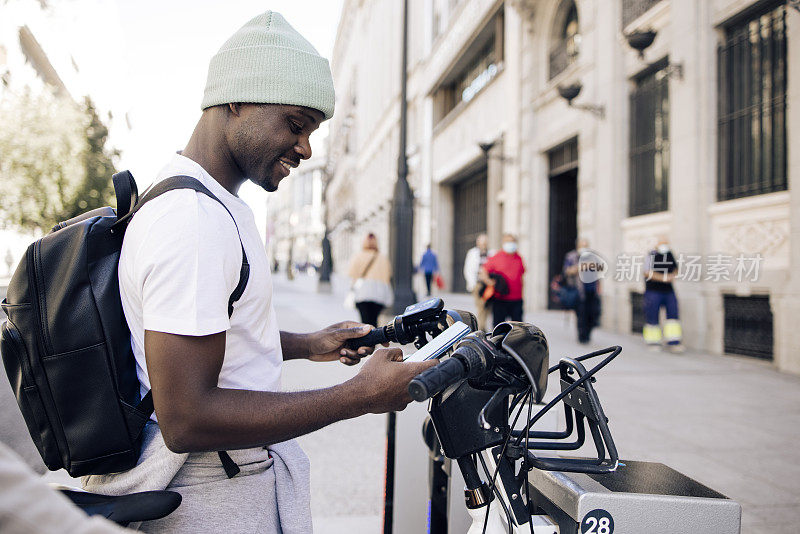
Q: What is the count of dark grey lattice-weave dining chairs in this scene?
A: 0